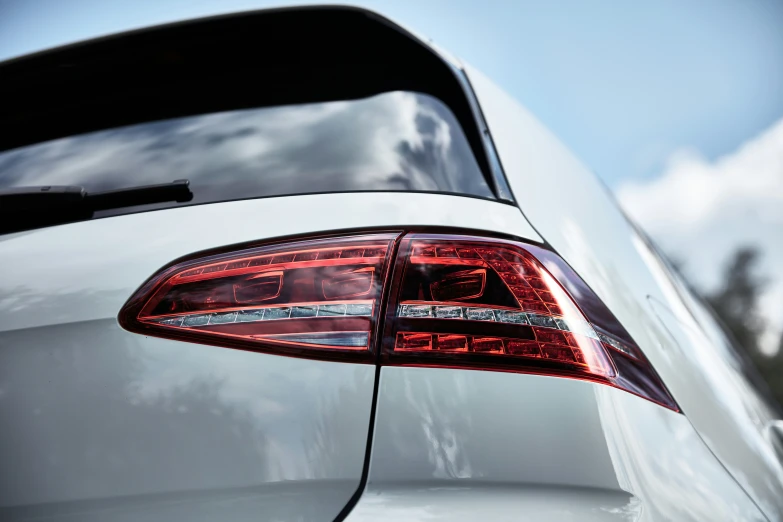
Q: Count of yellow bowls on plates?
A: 0